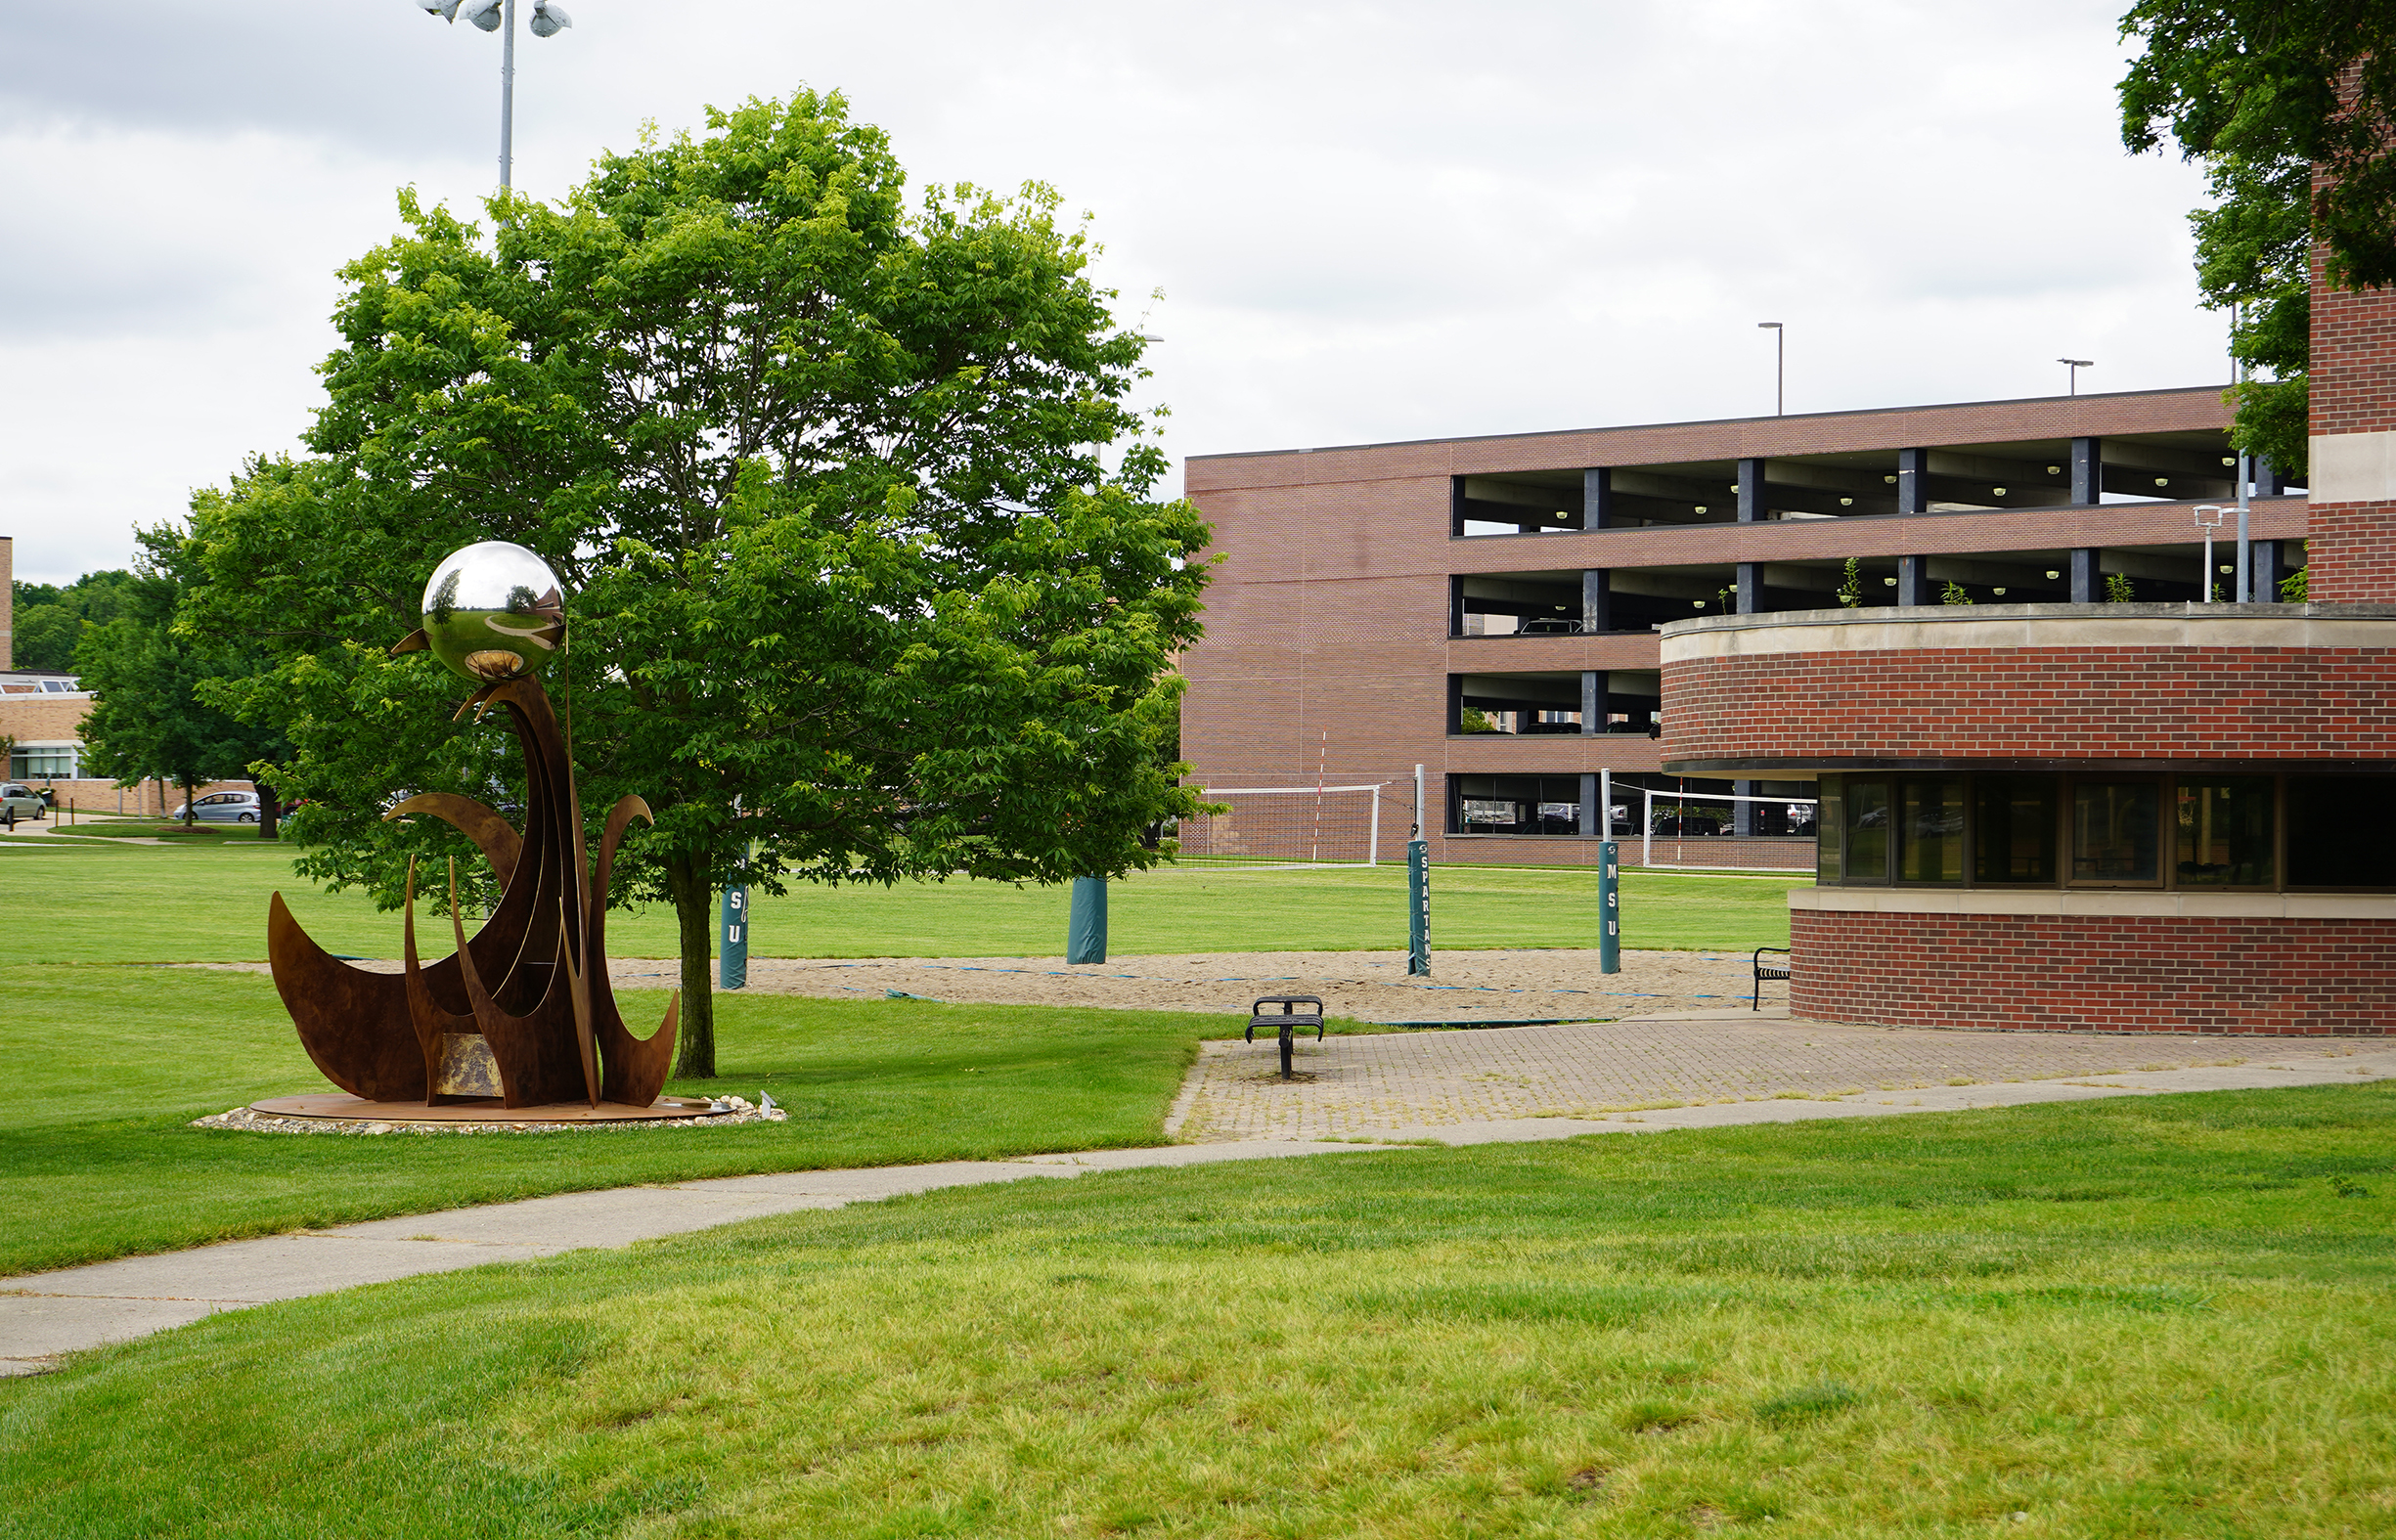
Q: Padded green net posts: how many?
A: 4